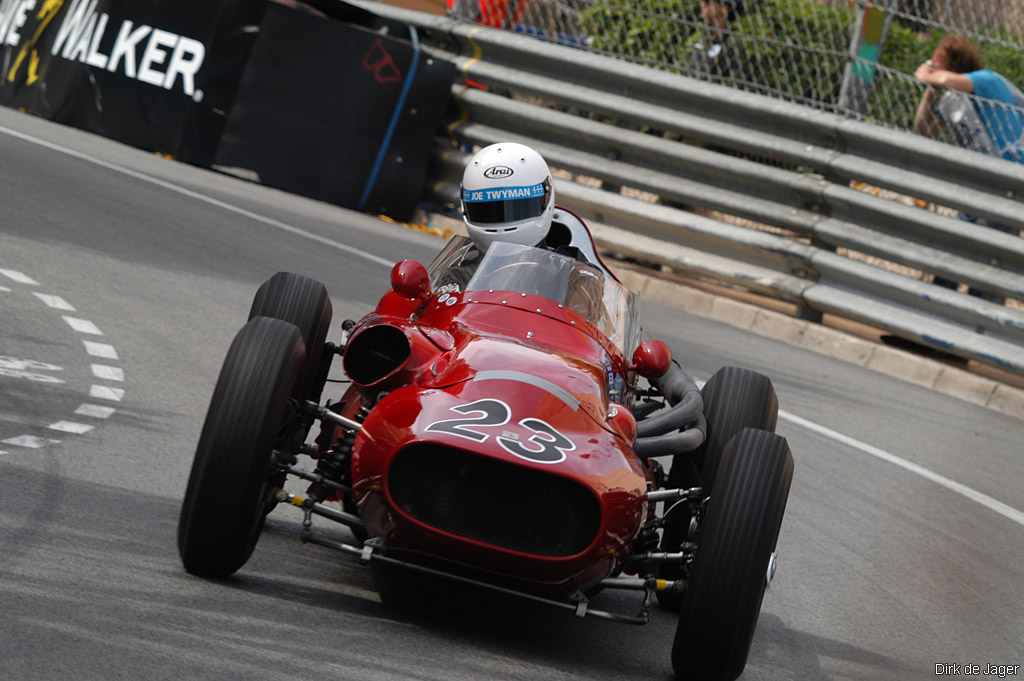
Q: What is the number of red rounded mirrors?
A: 2